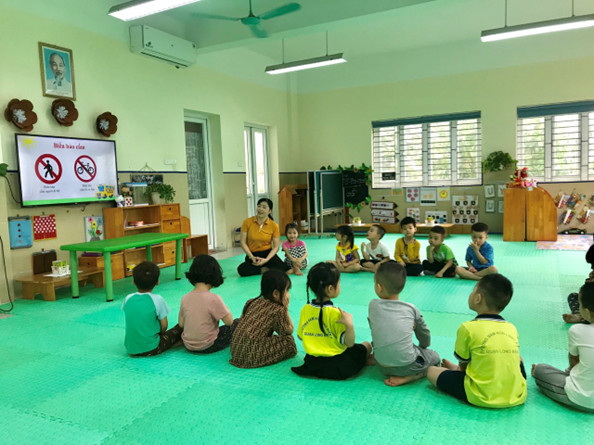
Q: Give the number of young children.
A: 14